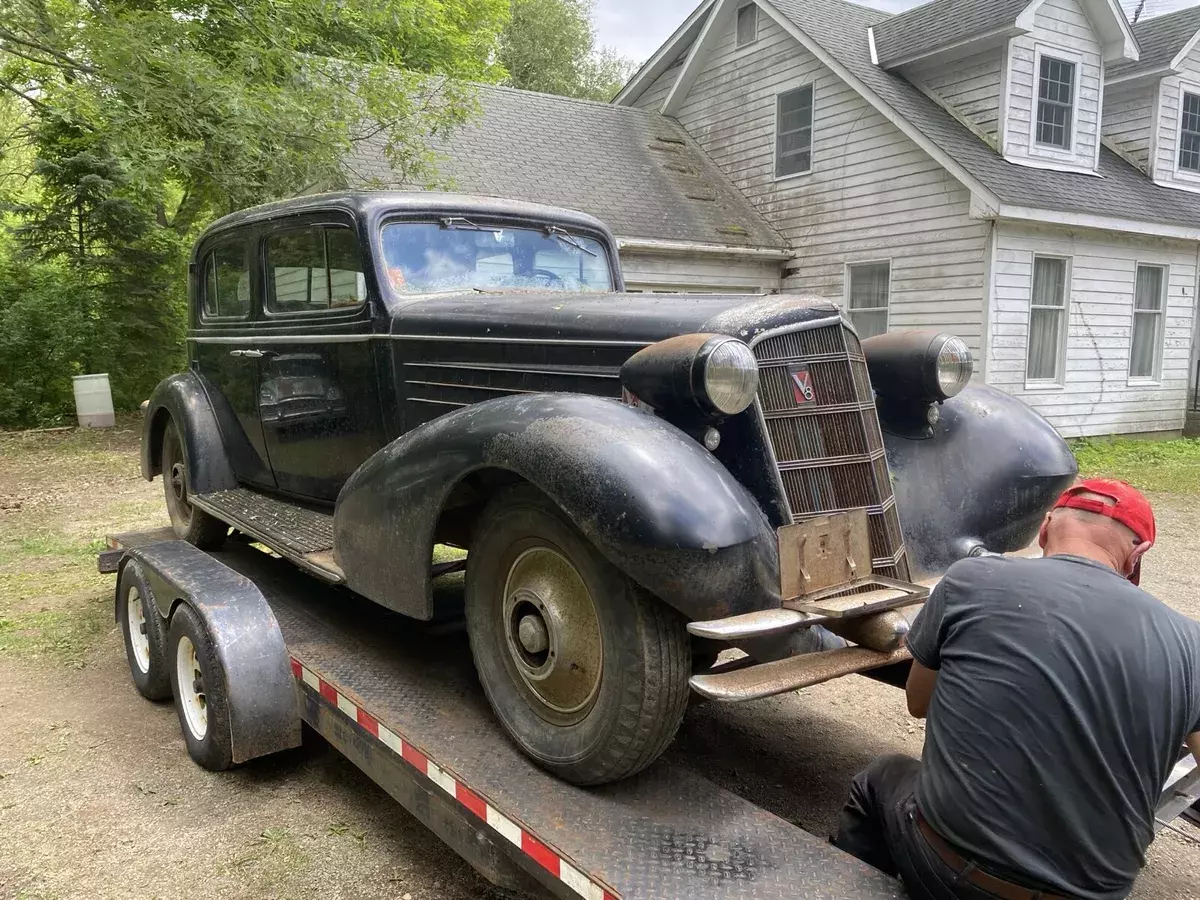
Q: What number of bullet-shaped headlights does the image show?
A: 2